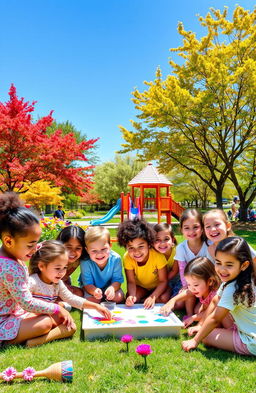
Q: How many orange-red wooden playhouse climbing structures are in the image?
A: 1